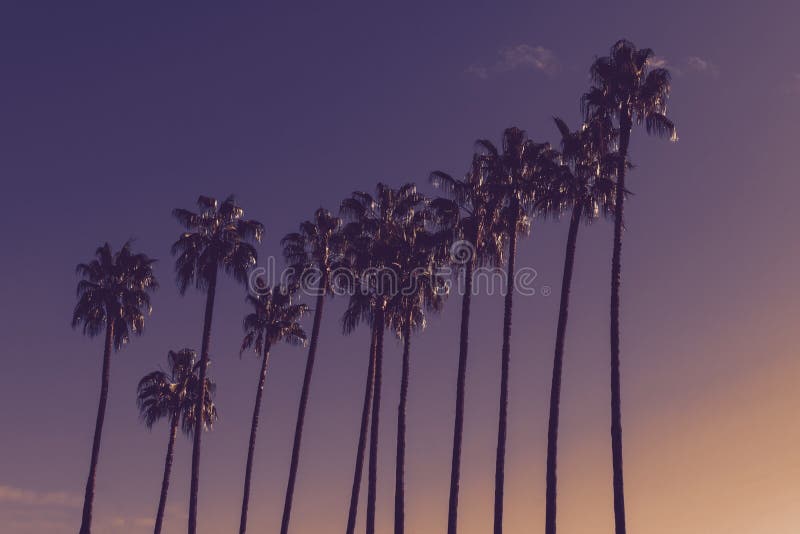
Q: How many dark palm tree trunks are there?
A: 12